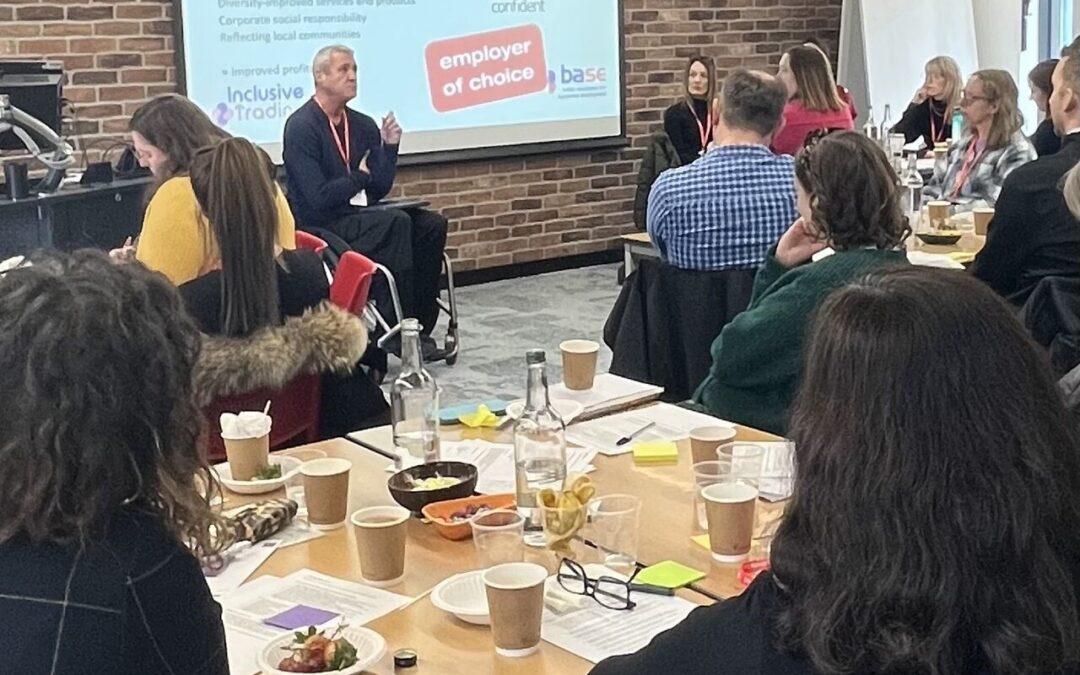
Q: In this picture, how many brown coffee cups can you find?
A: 9